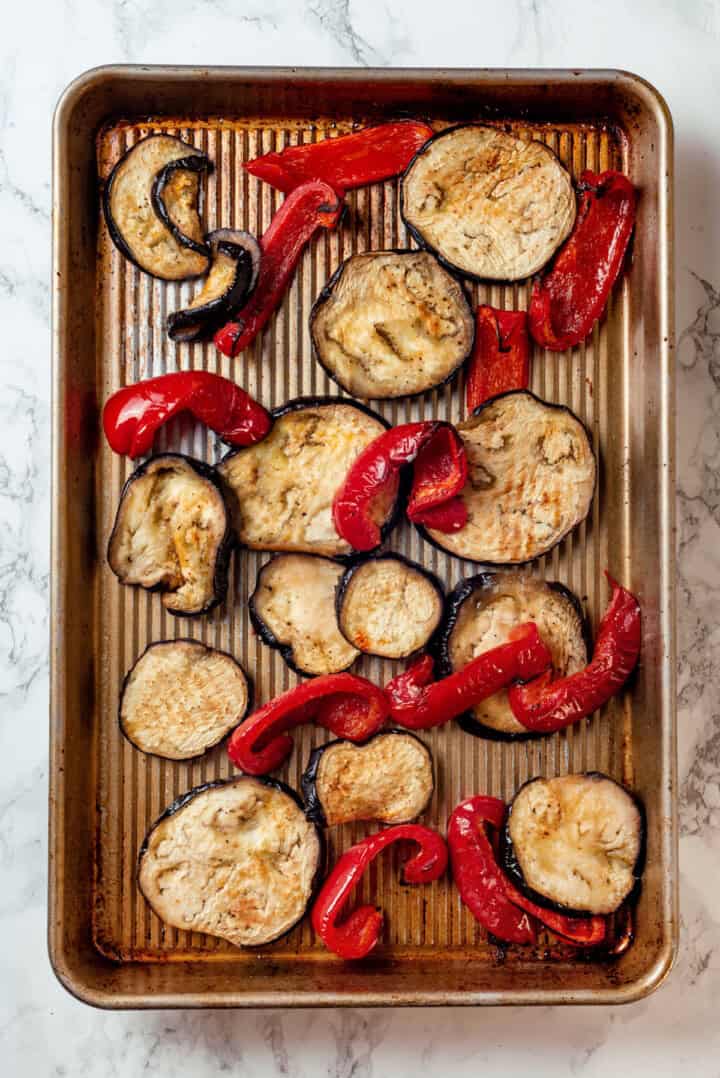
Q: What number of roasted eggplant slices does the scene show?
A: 14